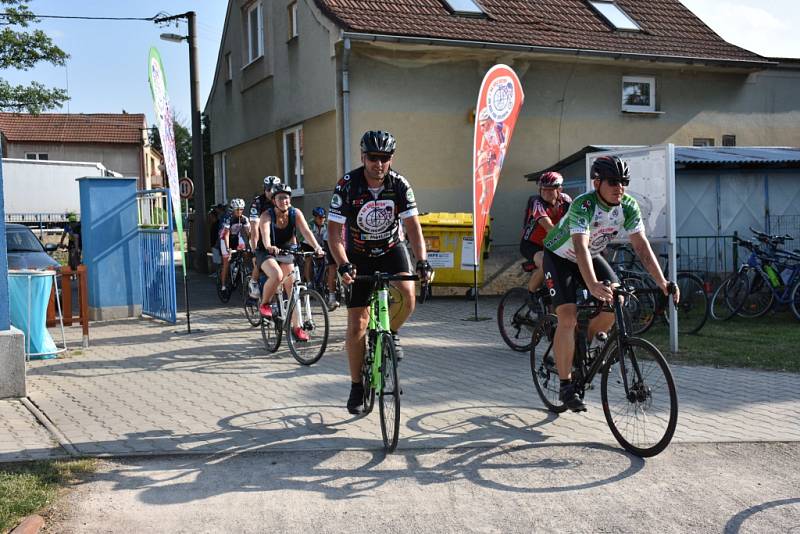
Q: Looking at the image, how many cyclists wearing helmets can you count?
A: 7